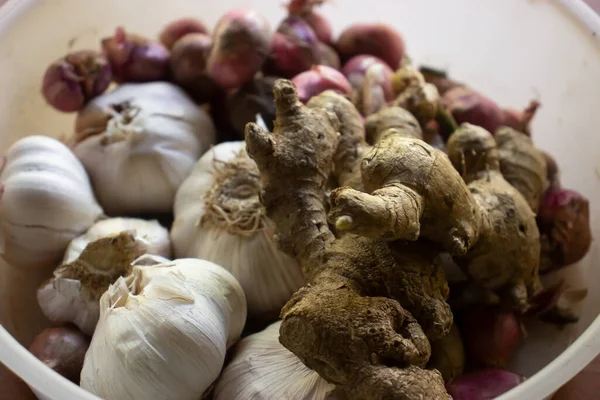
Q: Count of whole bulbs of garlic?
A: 6